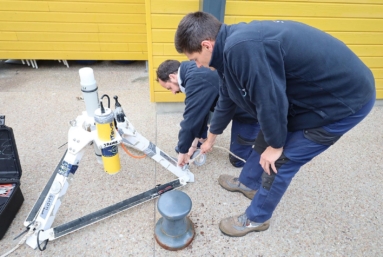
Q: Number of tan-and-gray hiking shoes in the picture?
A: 2